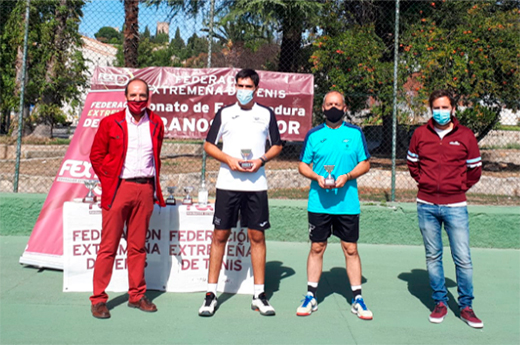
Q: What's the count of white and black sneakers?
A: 2